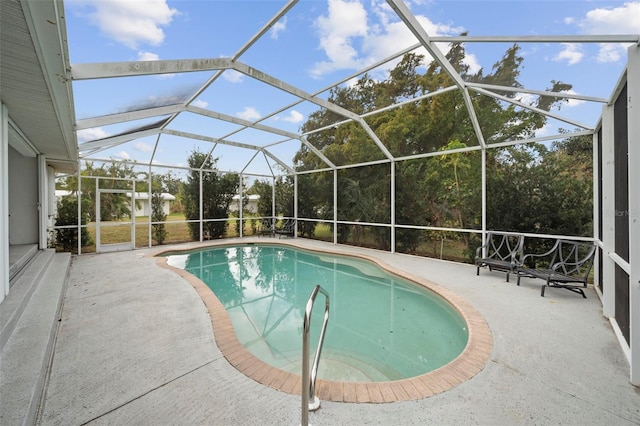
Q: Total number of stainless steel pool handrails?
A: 1